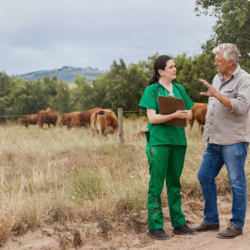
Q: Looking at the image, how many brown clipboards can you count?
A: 1